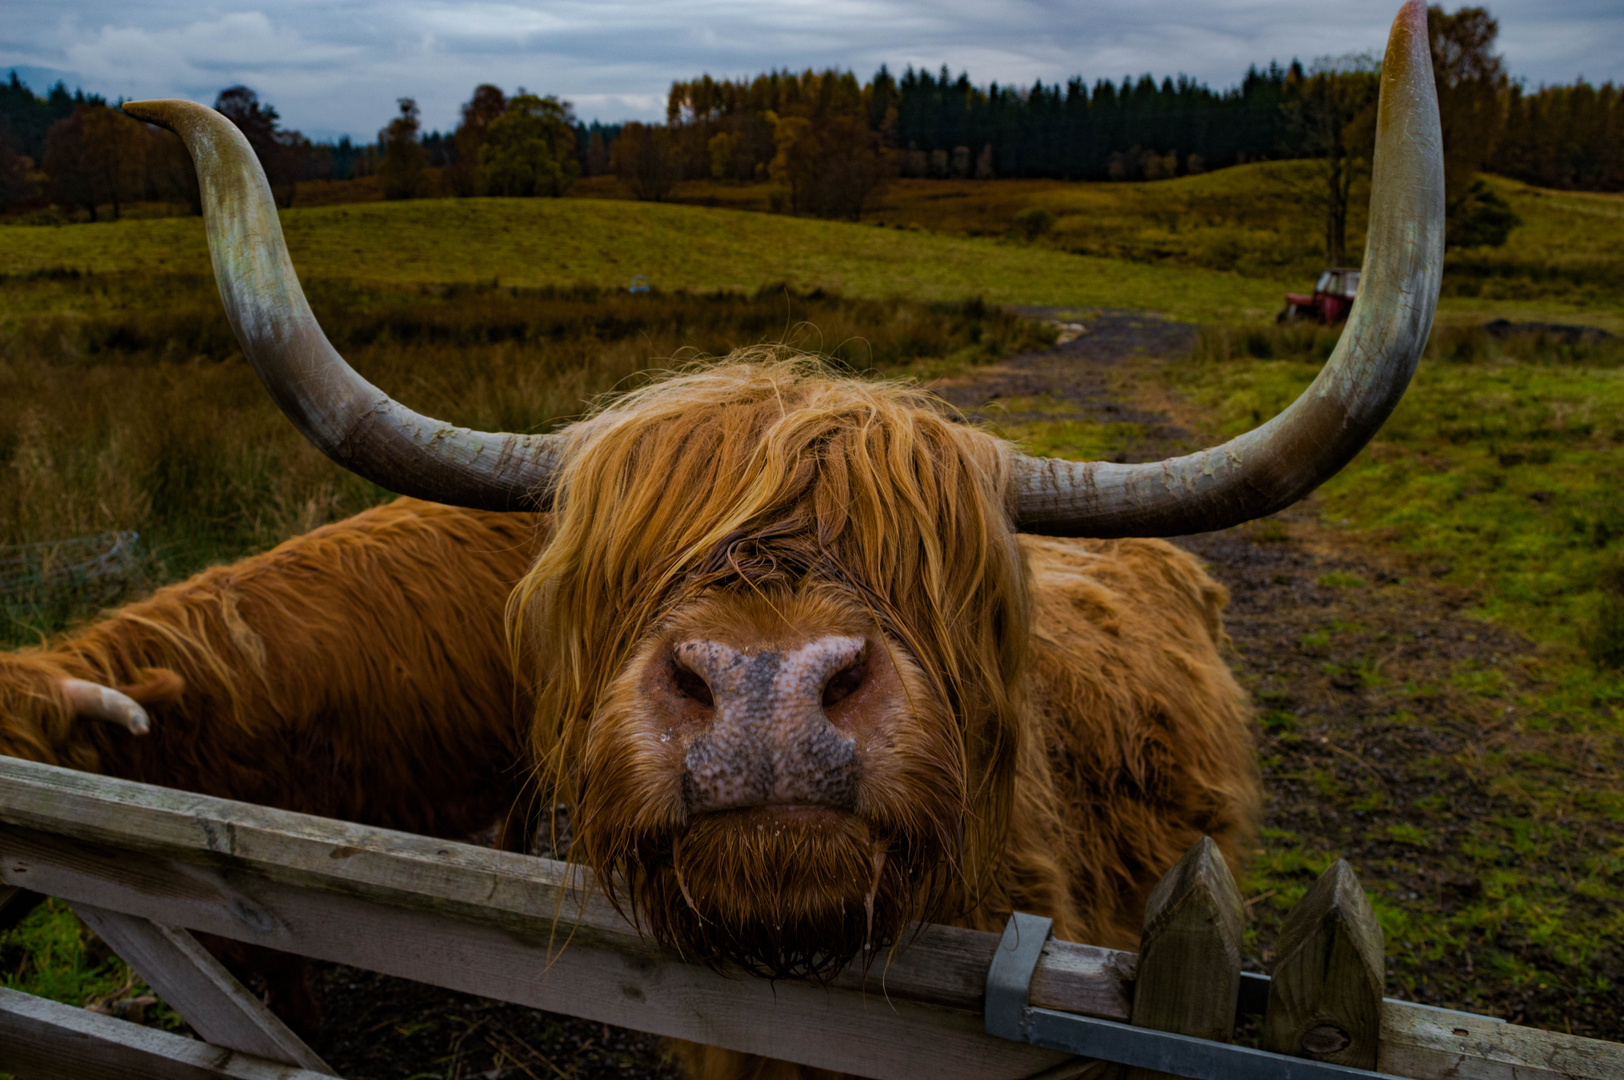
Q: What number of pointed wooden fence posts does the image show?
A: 2